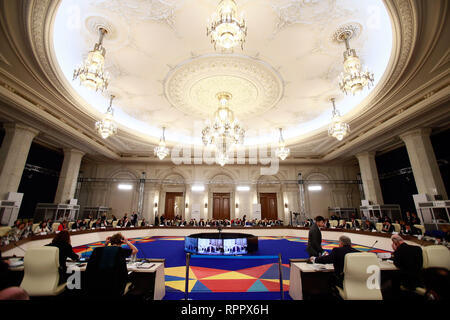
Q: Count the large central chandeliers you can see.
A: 1